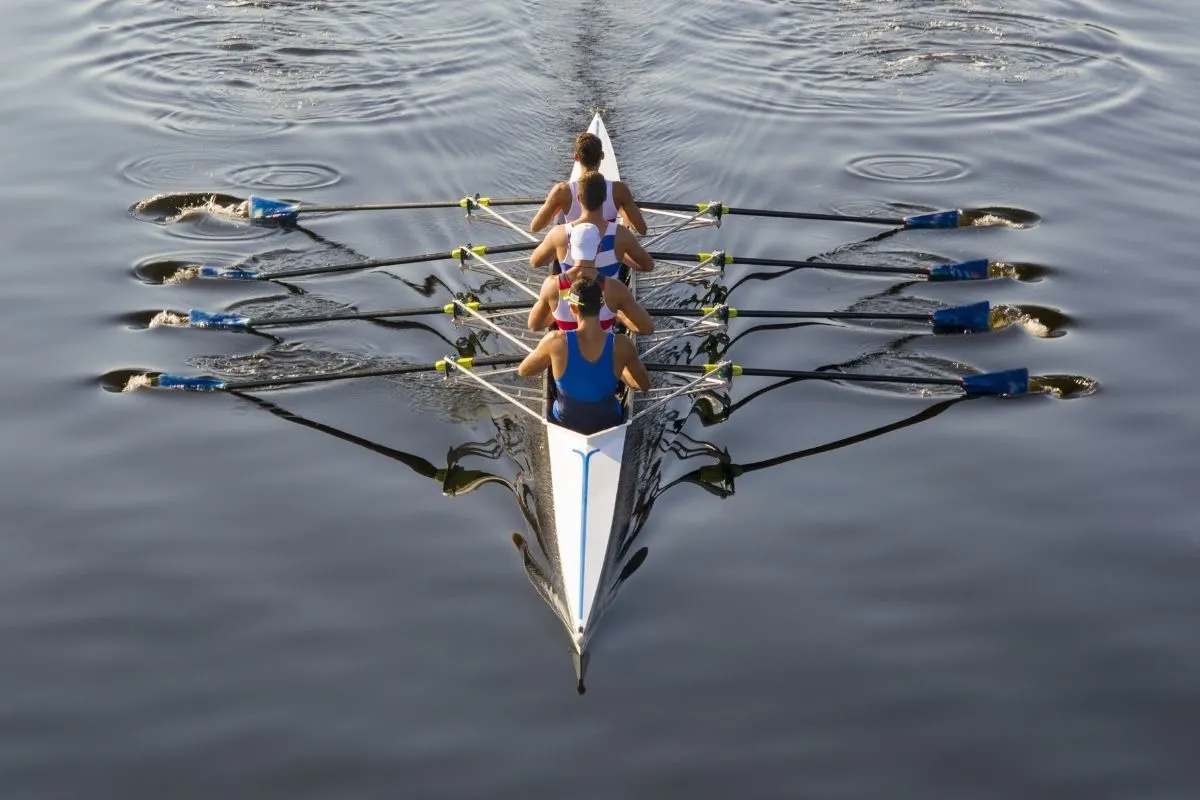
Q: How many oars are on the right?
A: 4